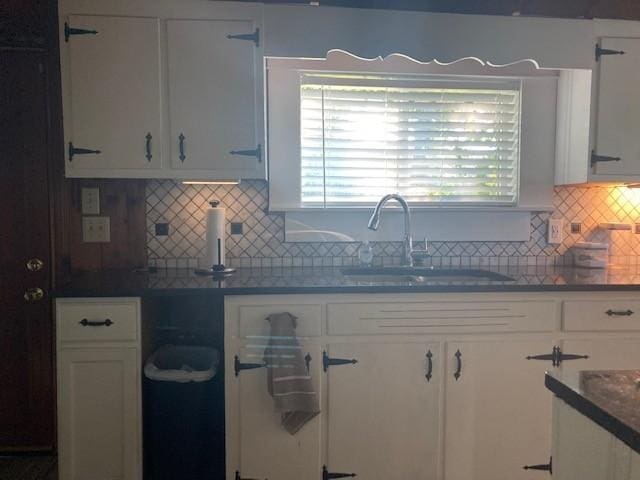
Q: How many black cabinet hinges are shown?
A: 13